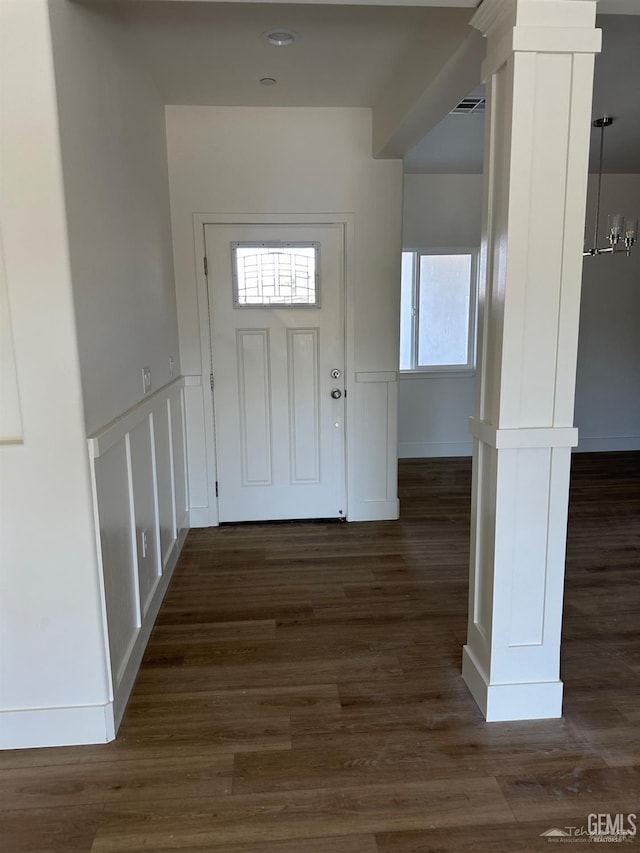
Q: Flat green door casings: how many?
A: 0